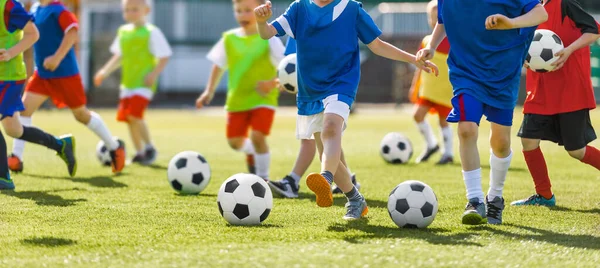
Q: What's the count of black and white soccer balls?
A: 7